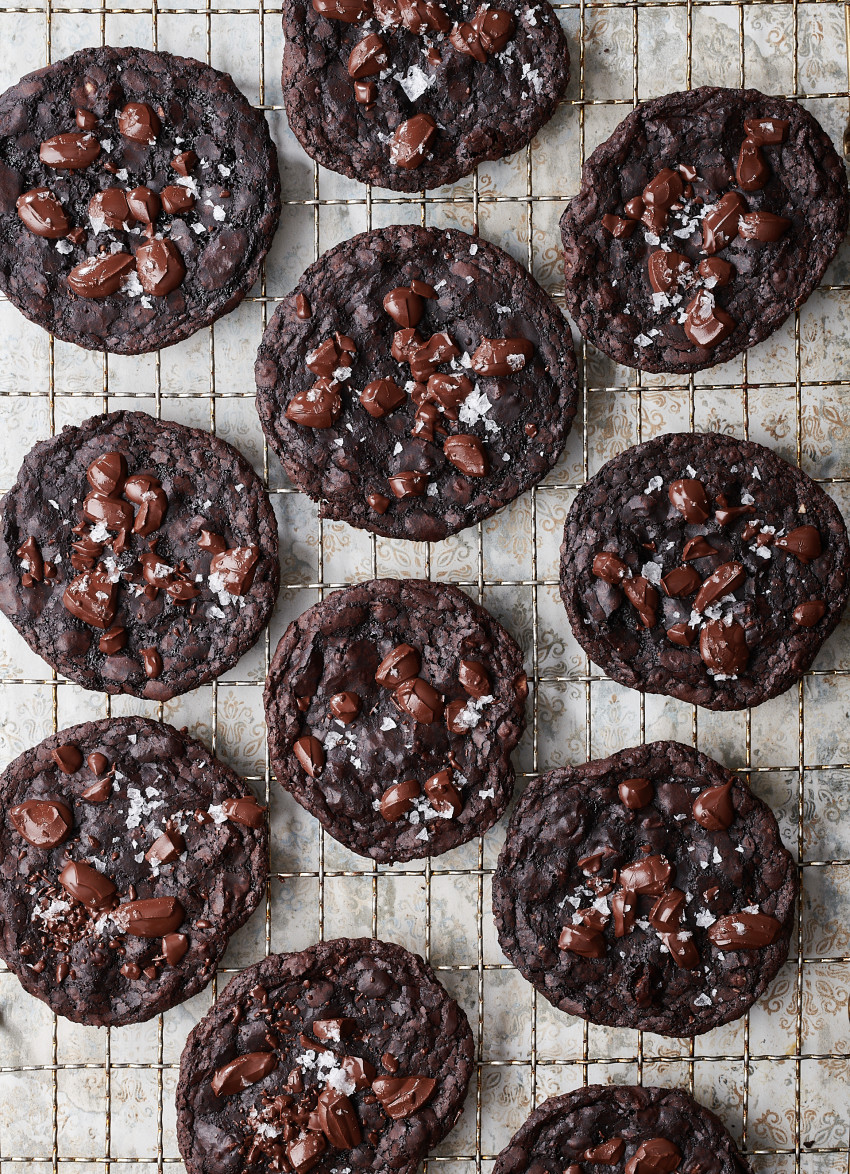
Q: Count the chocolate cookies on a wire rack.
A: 11